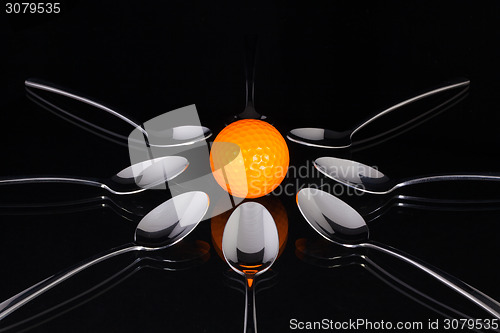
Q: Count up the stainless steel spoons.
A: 8